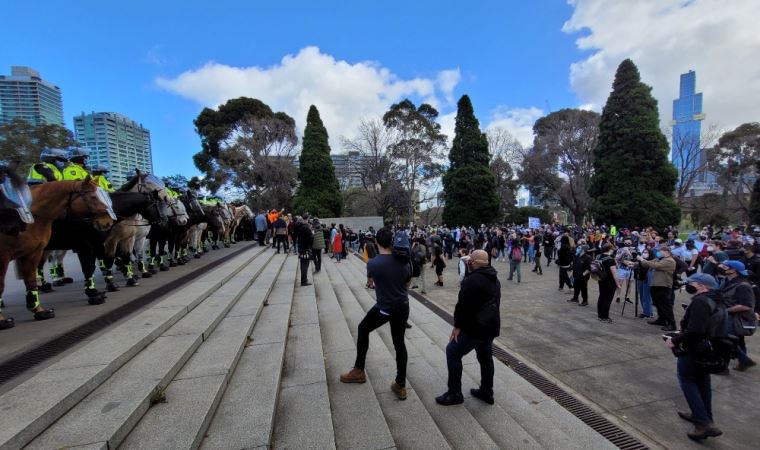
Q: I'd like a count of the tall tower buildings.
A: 3